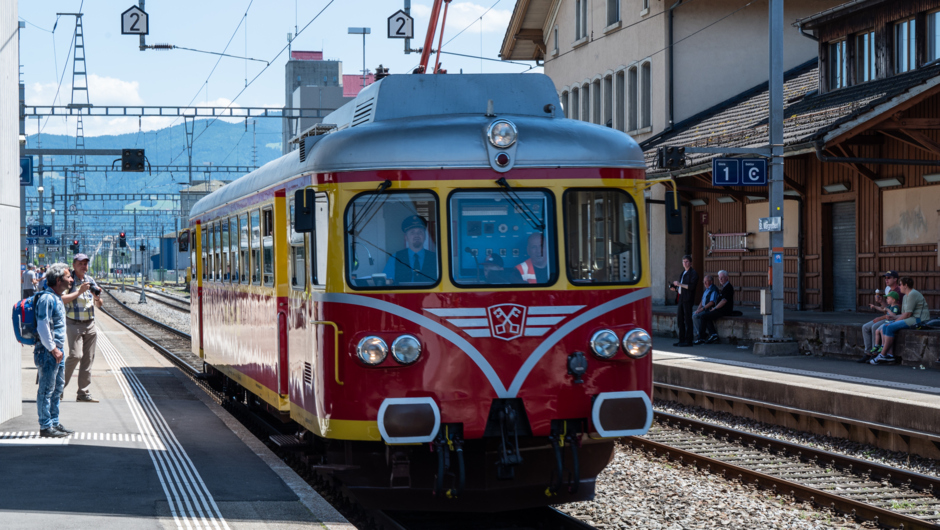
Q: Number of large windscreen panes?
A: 3